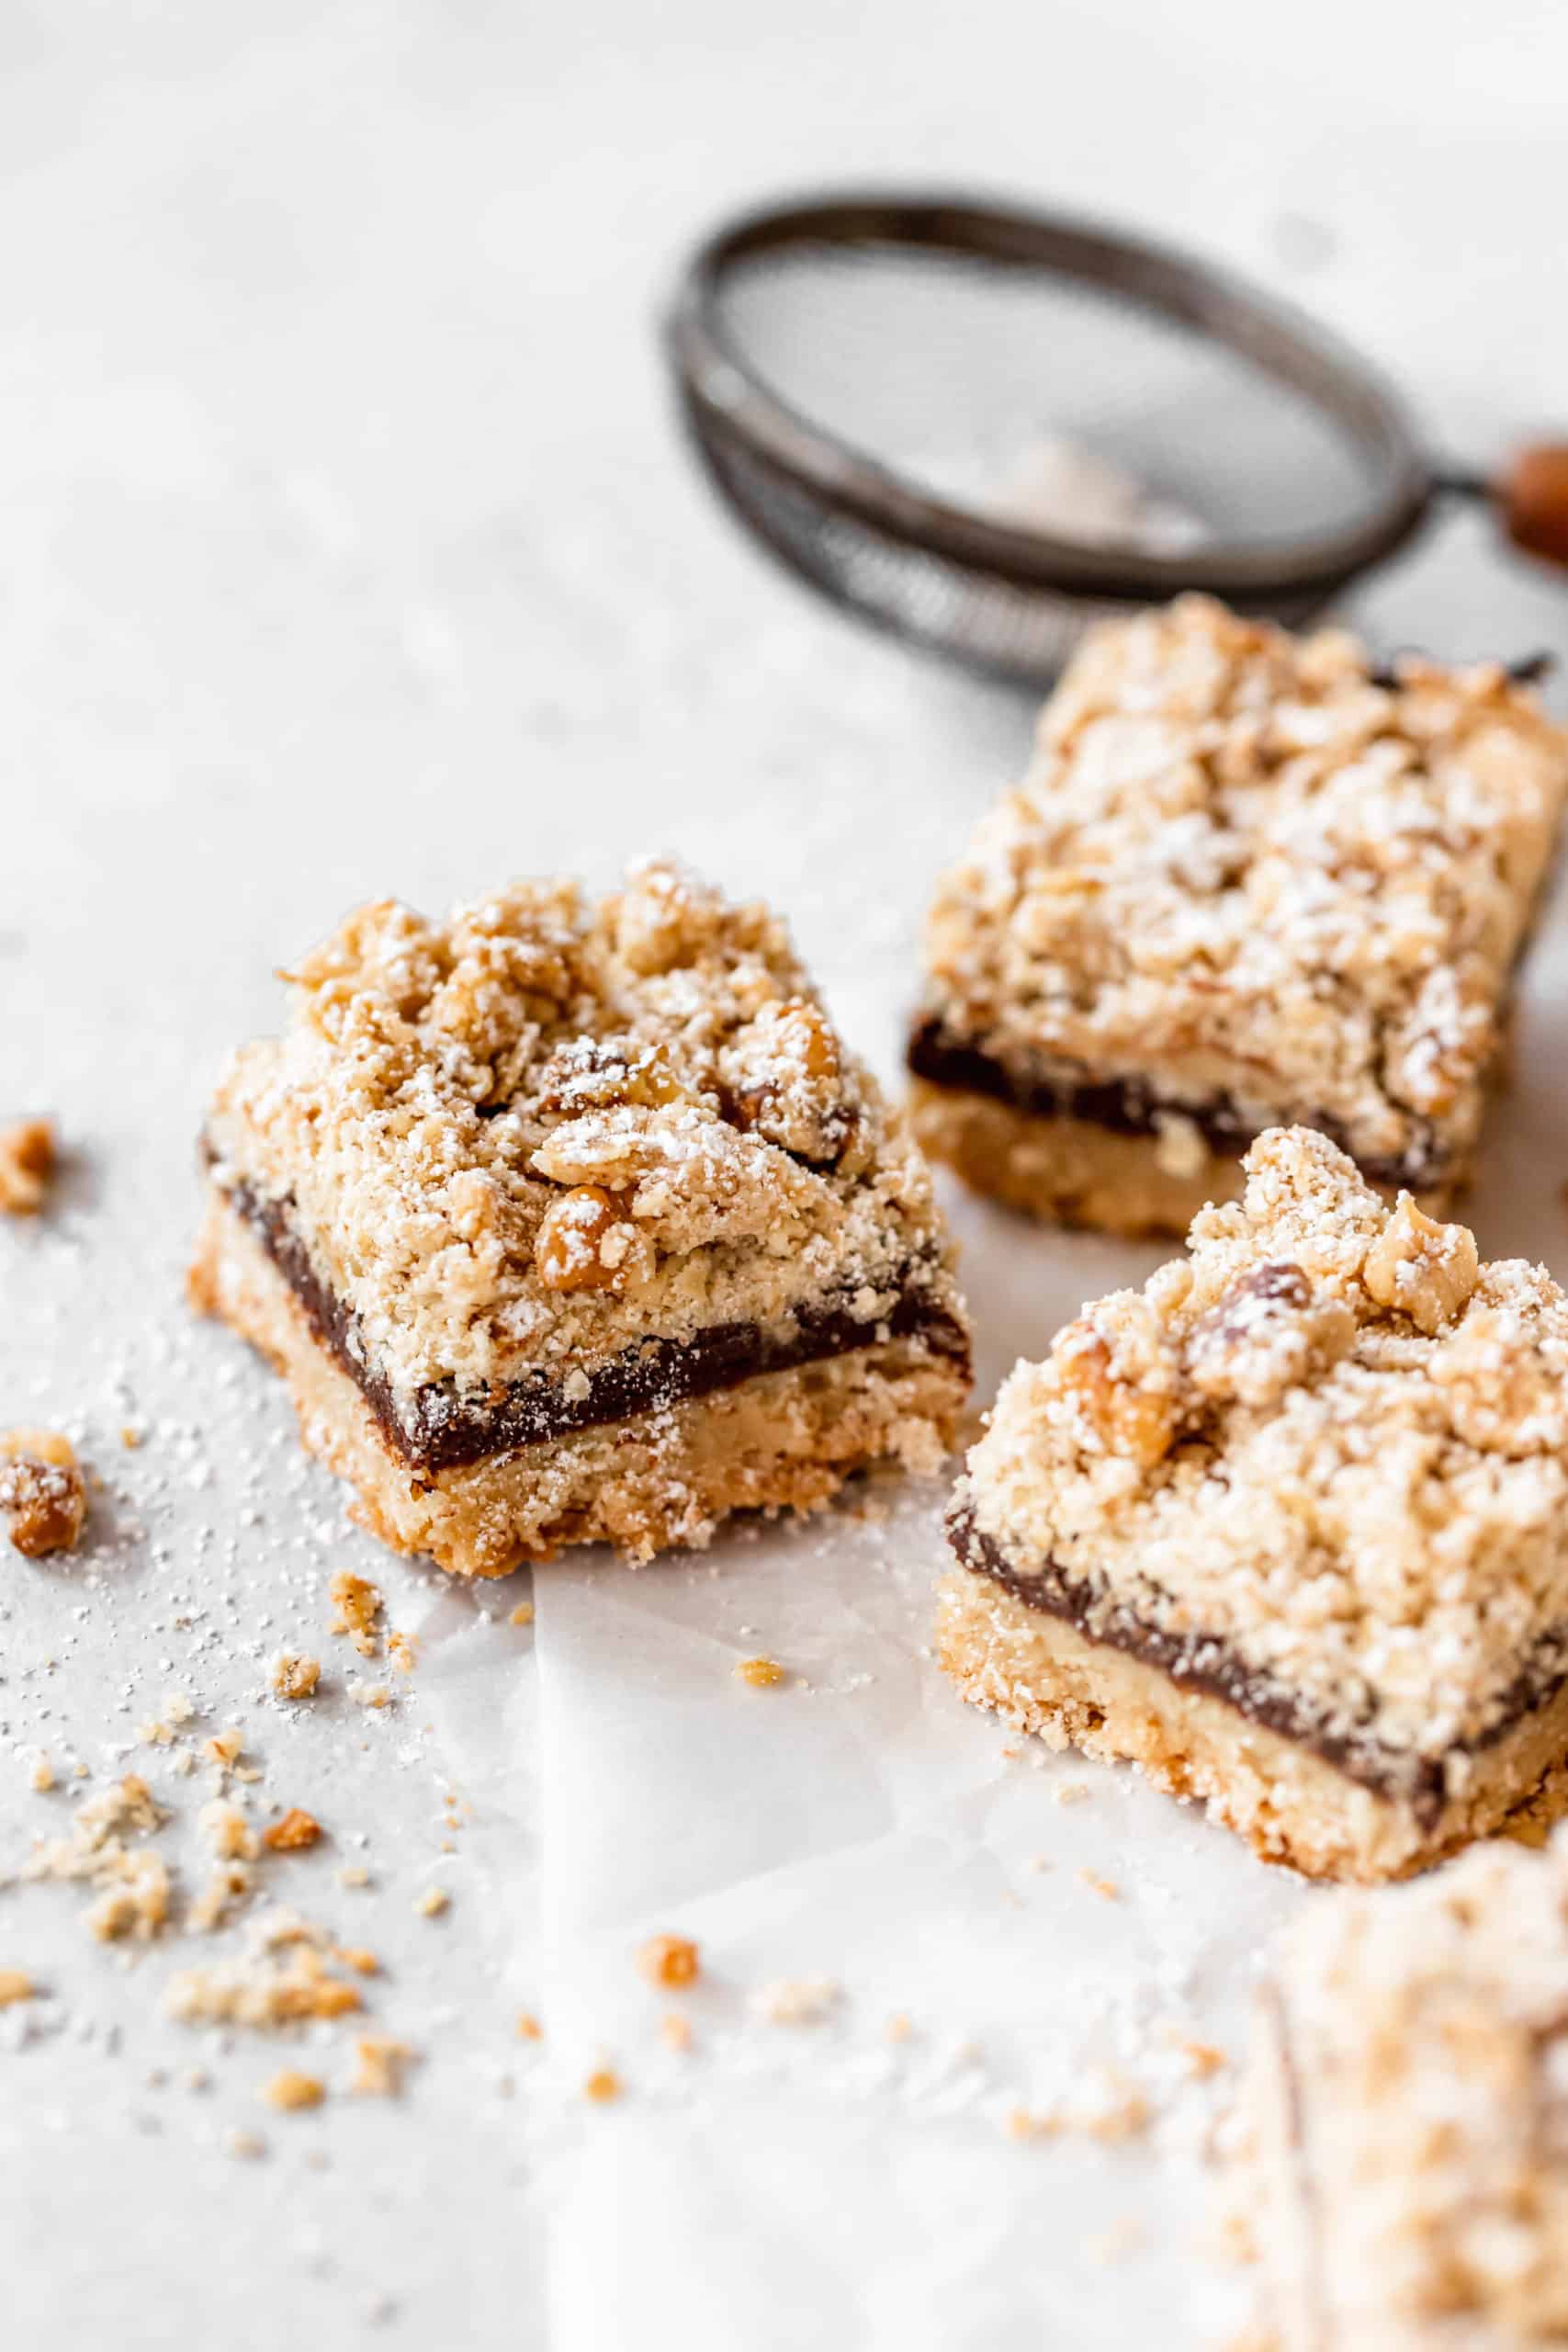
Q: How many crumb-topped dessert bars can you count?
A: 4